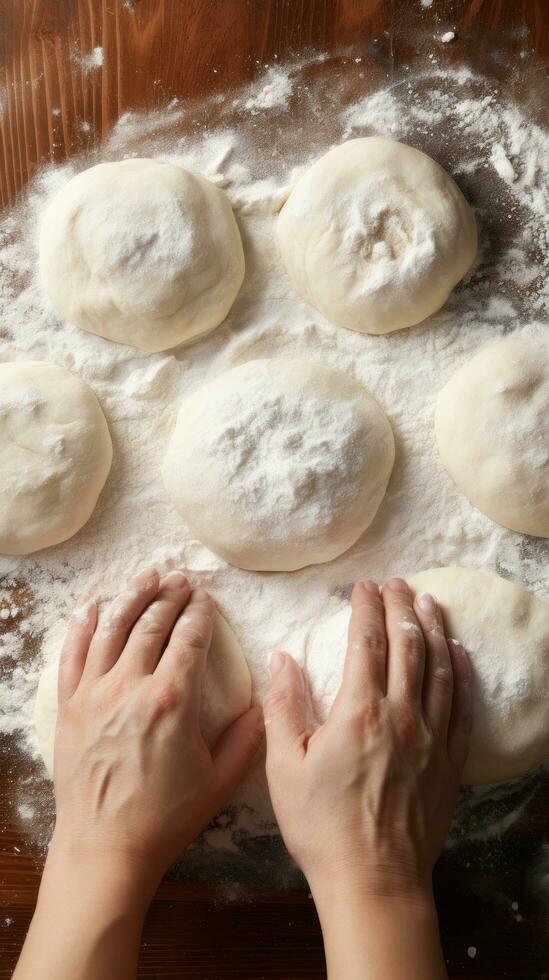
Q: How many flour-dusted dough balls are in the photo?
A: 7